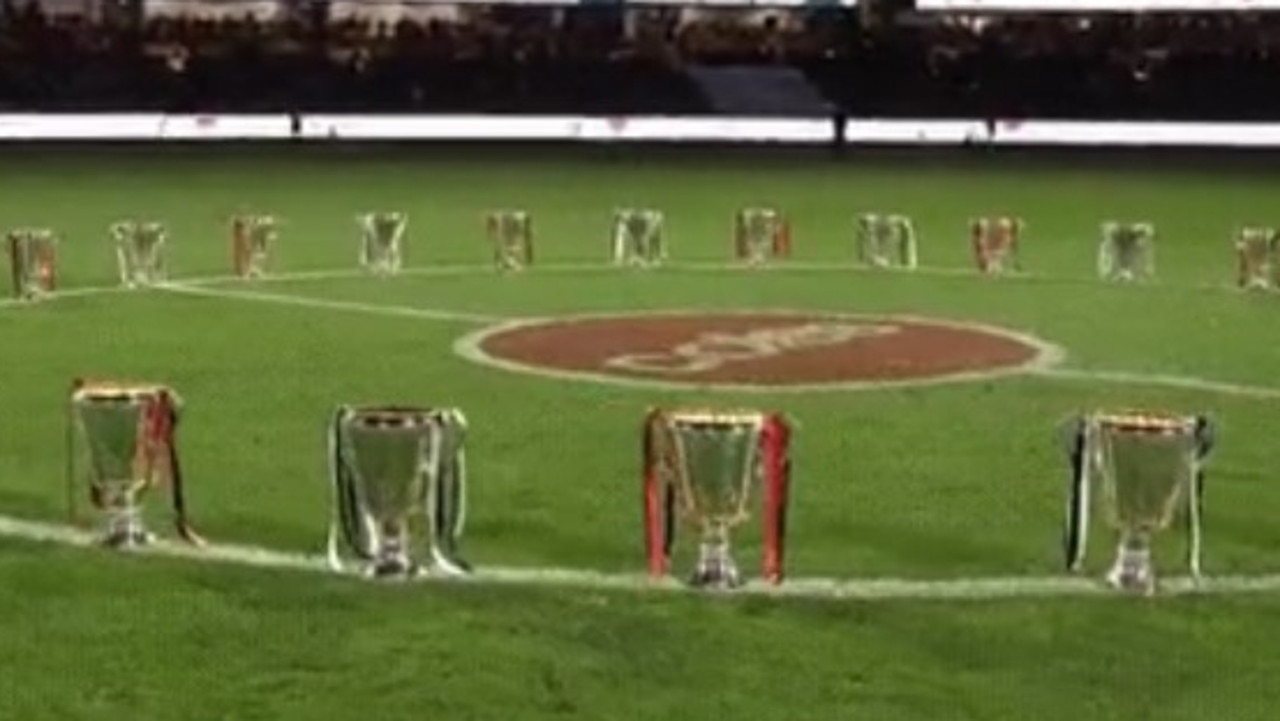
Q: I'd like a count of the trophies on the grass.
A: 15